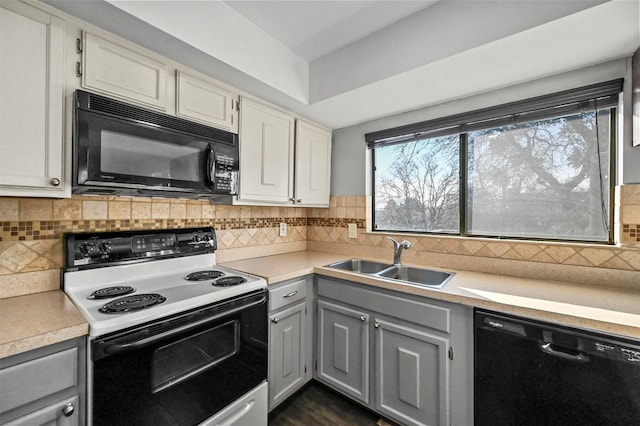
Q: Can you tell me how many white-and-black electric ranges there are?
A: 1